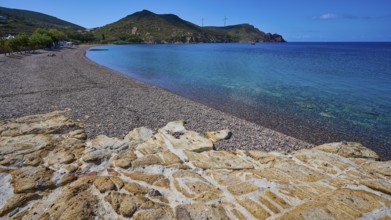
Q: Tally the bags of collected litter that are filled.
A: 0